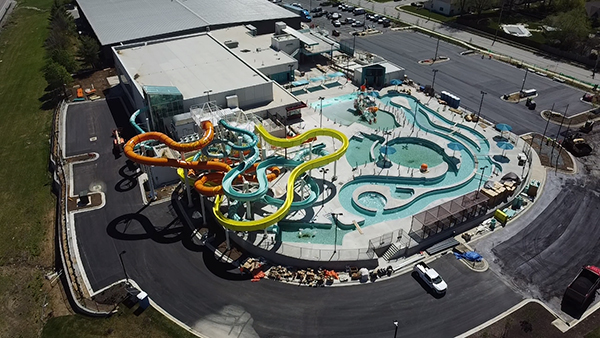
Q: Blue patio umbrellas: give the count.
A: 6